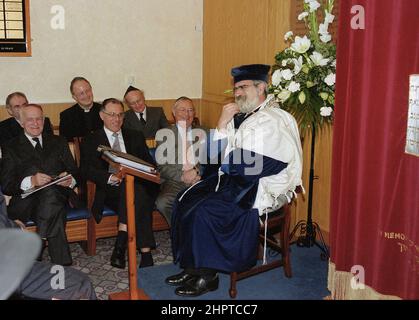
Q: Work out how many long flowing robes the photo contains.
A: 1